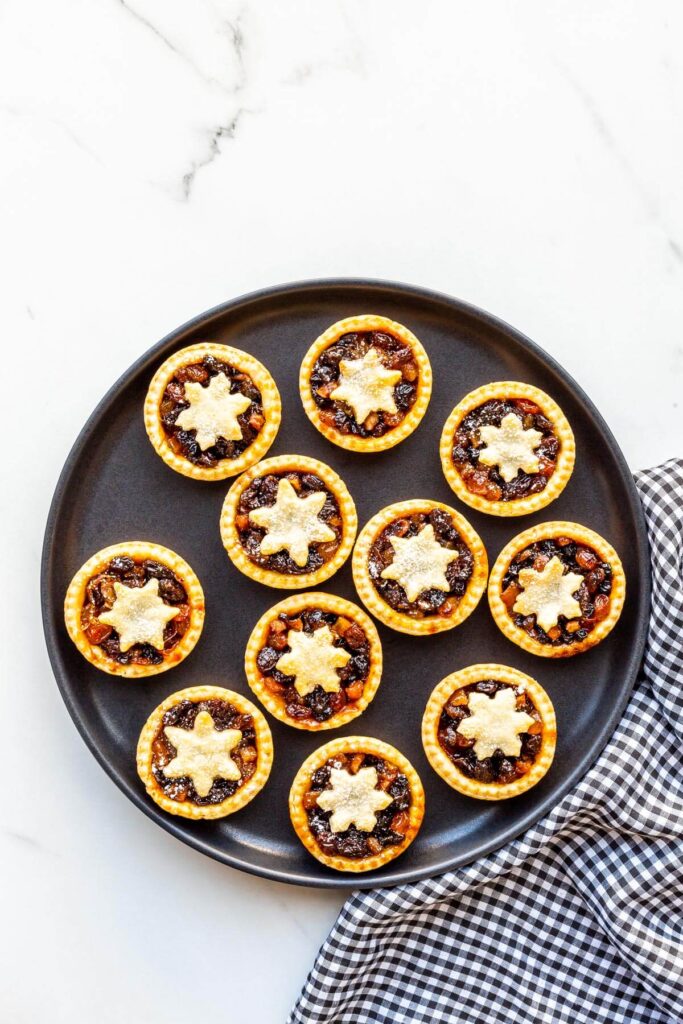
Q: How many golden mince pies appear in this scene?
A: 11